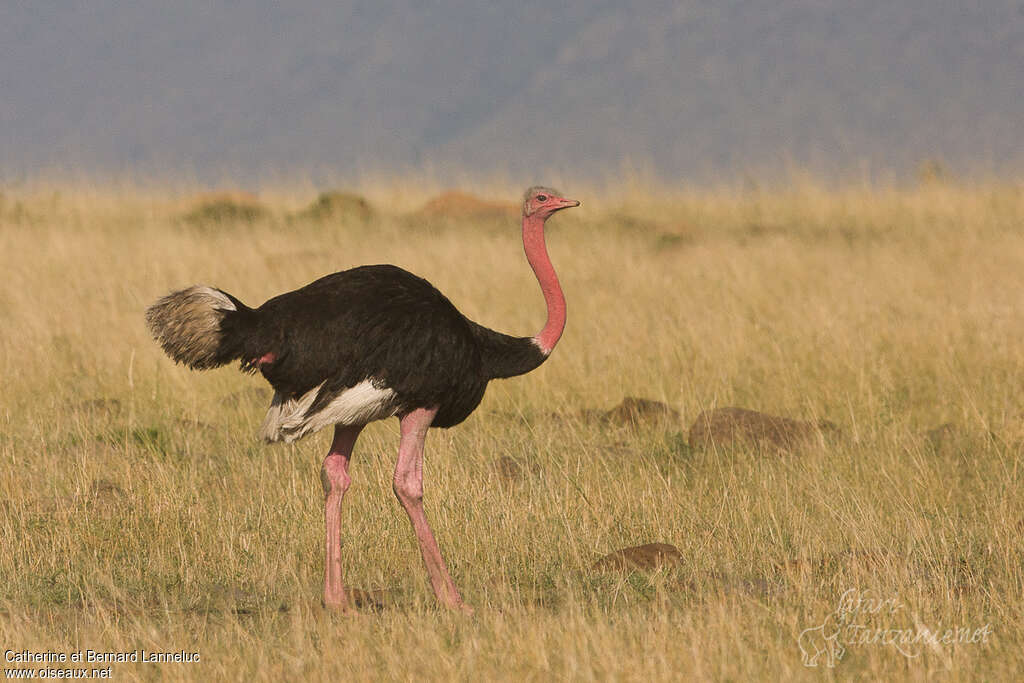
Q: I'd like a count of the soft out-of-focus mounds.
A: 3